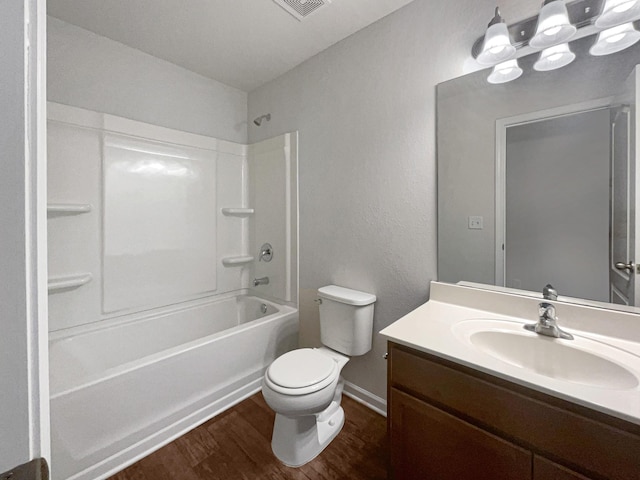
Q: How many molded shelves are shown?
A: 4